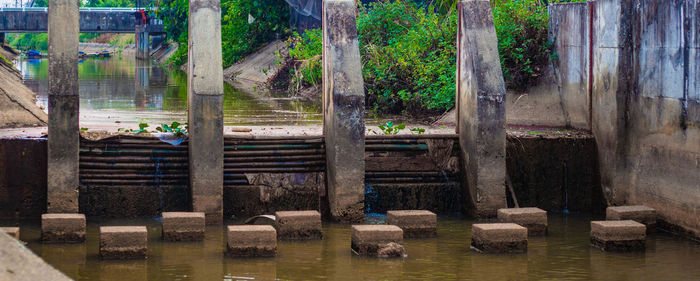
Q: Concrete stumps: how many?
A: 12